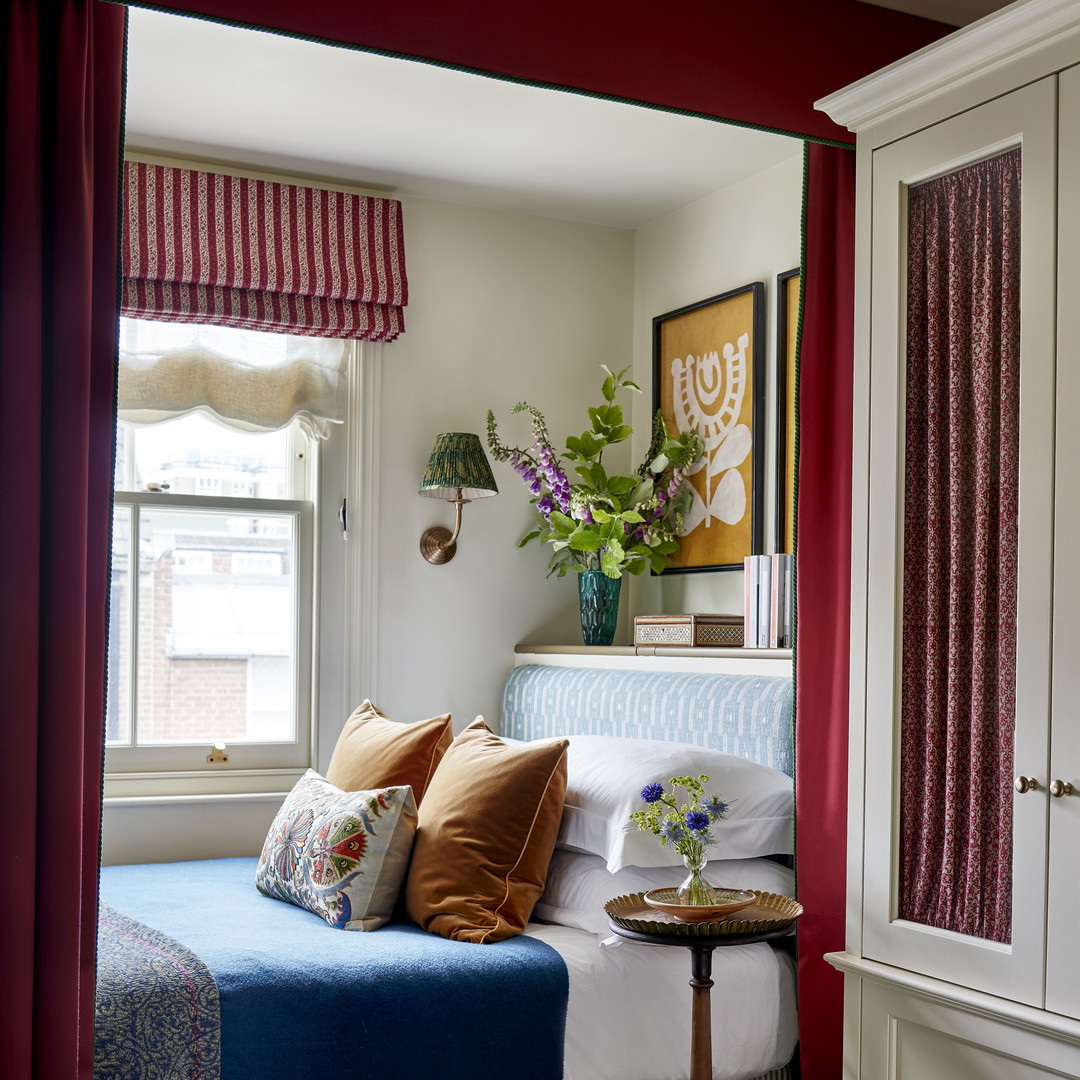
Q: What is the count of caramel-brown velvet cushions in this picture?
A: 2